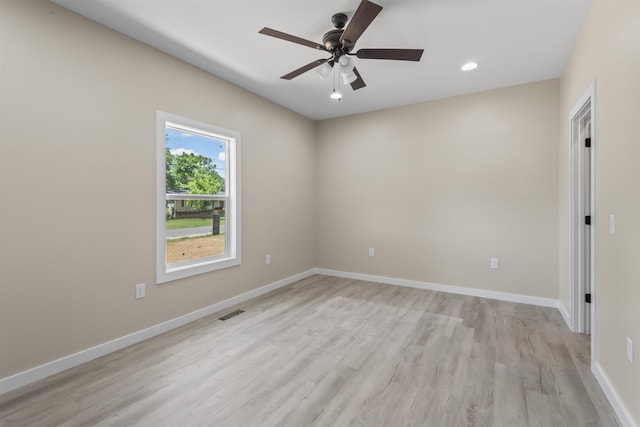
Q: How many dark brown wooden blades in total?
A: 5